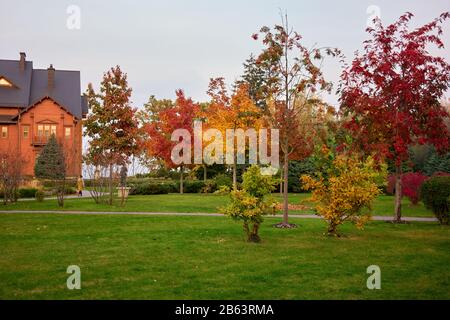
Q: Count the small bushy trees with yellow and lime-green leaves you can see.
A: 2